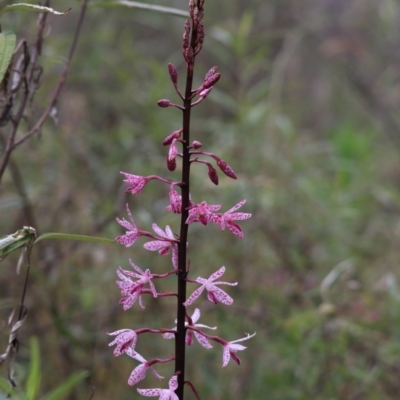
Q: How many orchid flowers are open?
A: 14